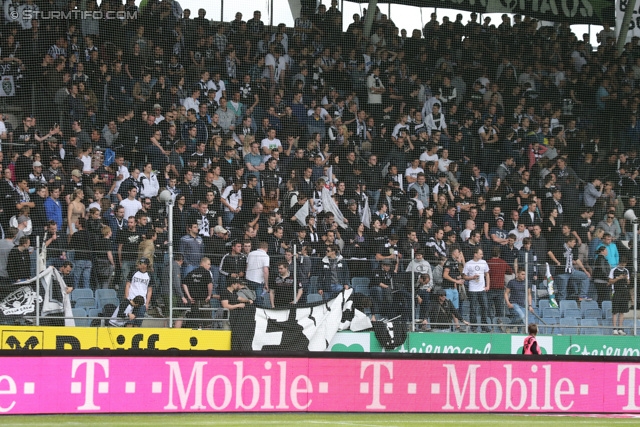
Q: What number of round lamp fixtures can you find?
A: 2